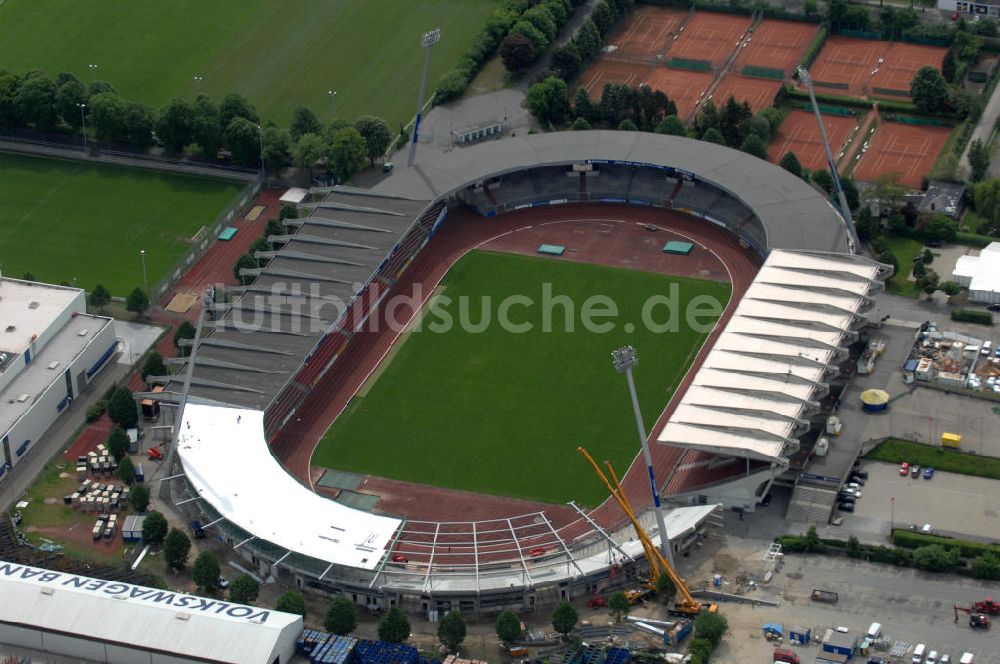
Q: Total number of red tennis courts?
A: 10